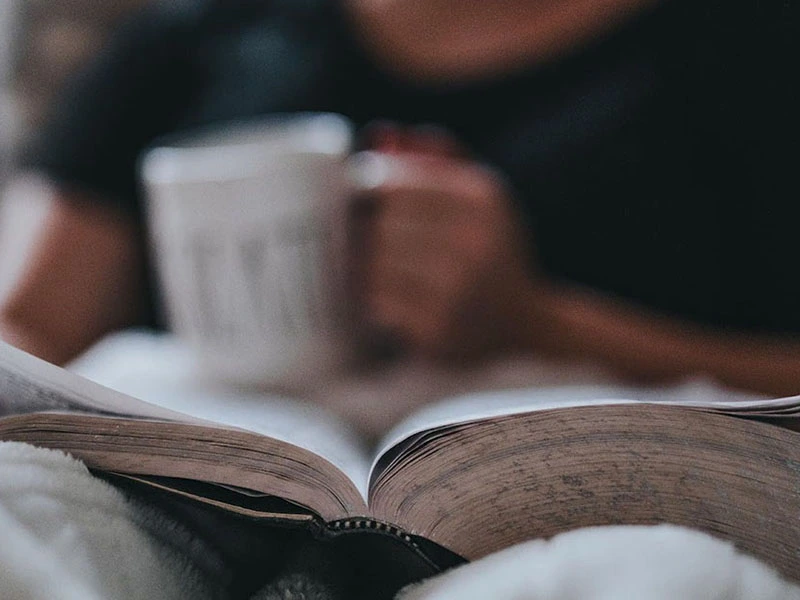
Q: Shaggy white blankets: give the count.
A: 1